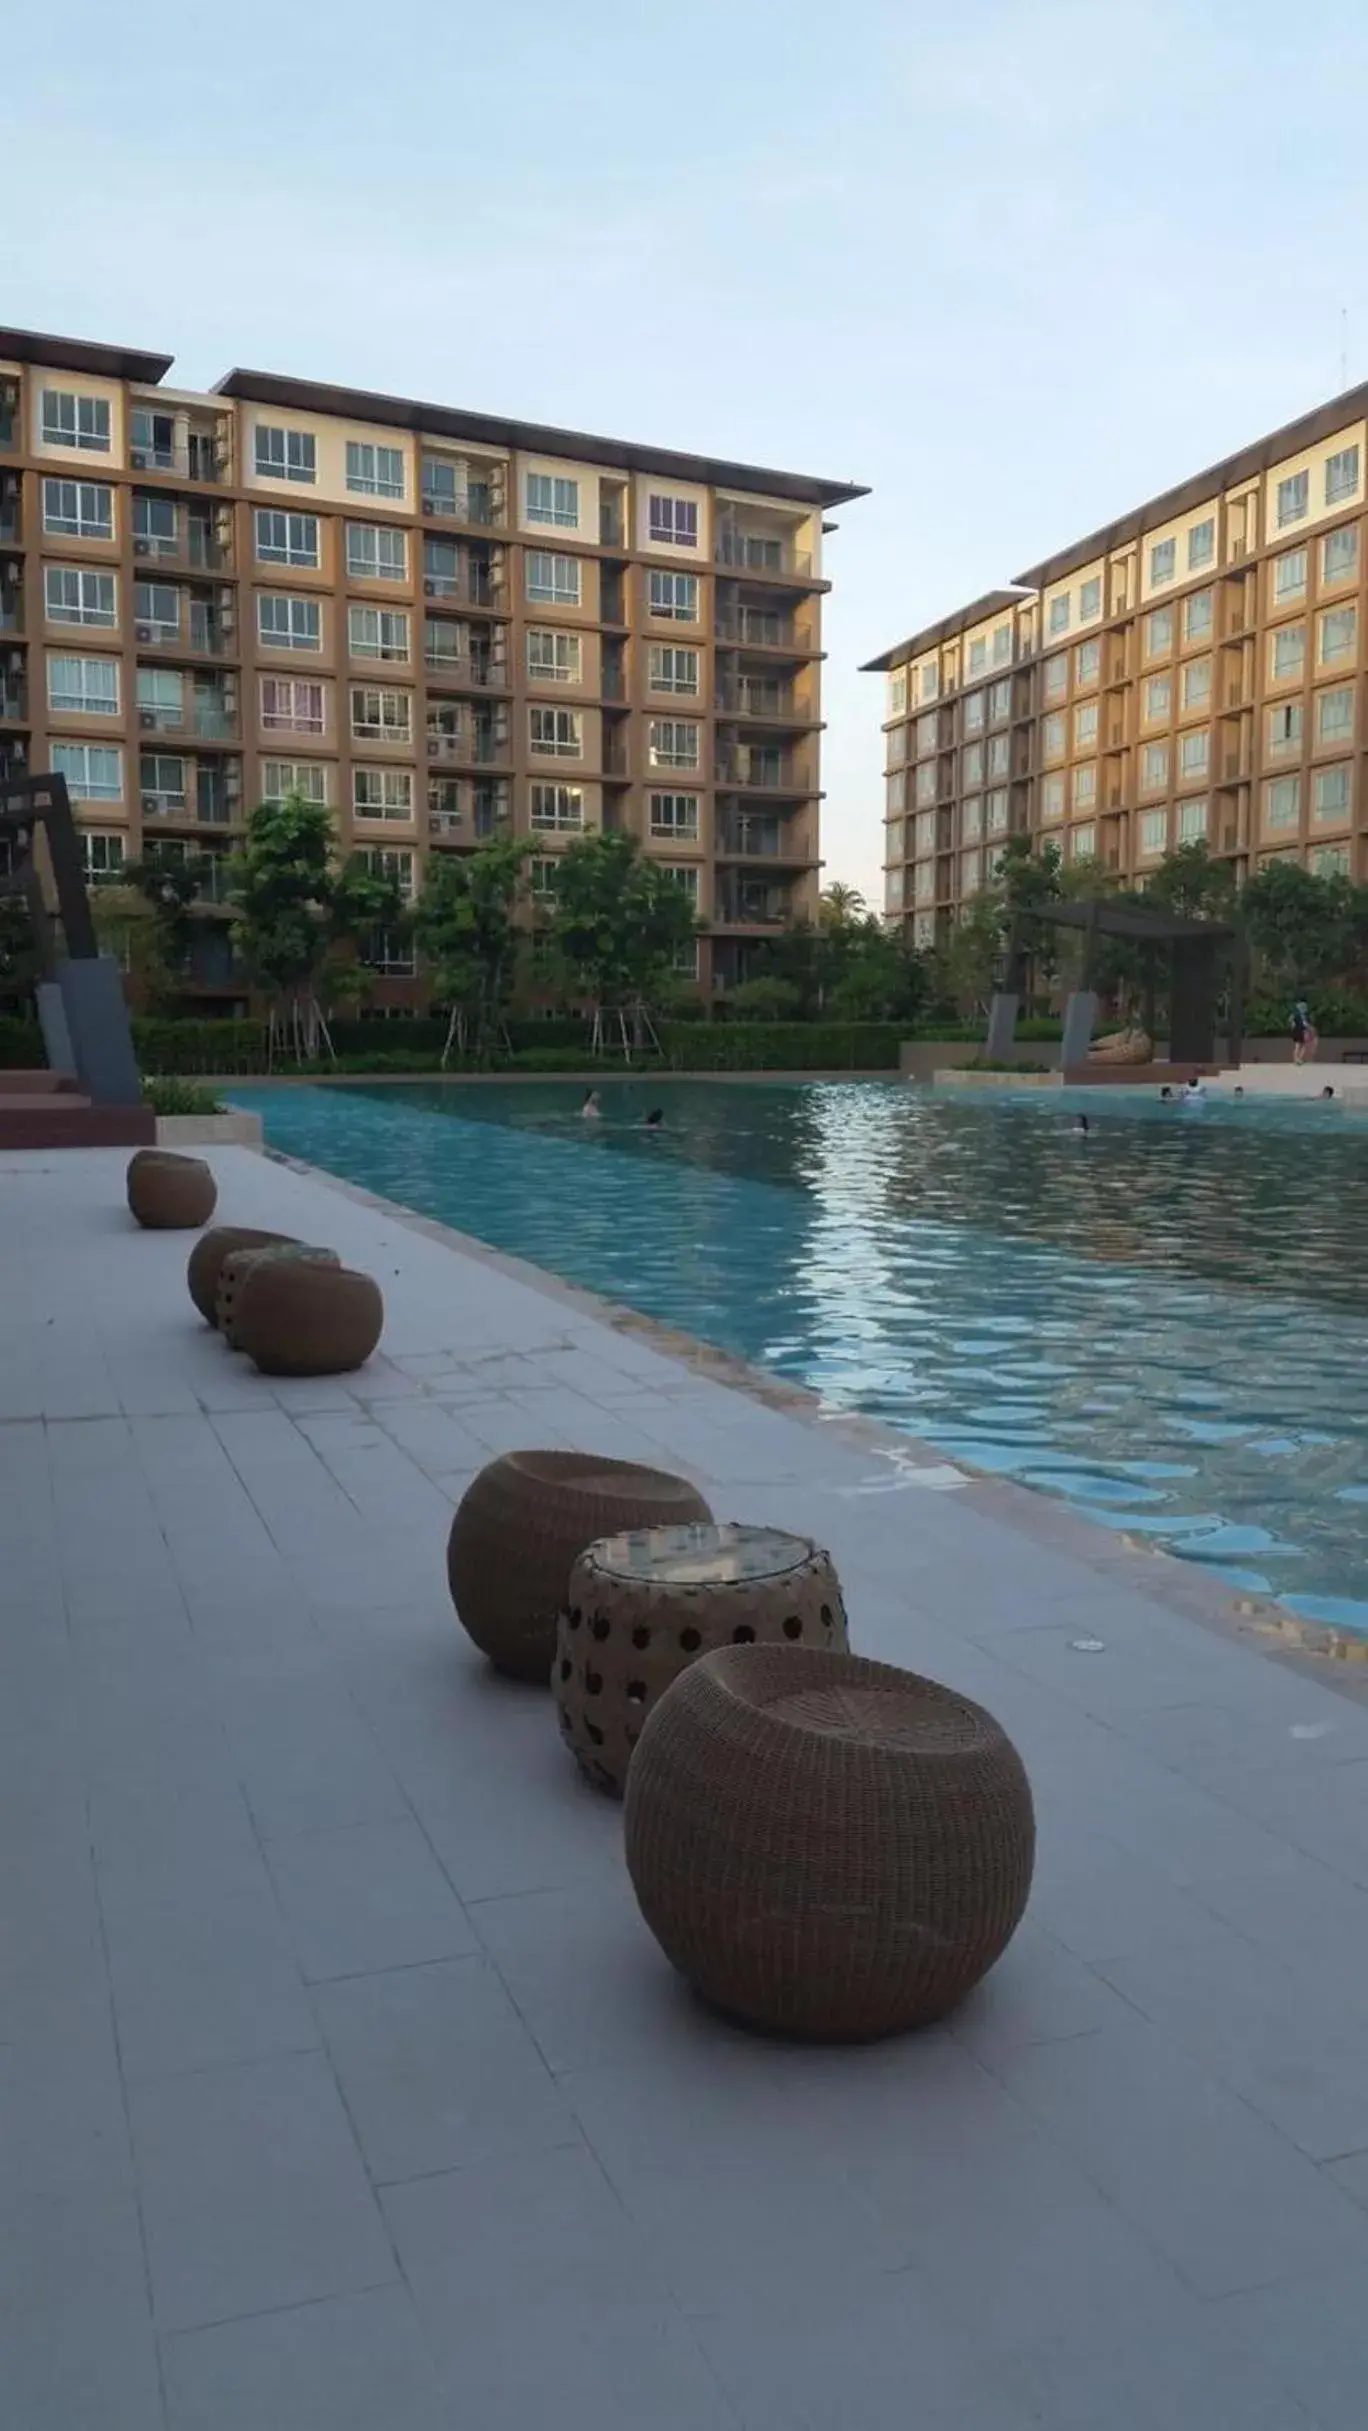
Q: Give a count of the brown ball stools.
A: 5